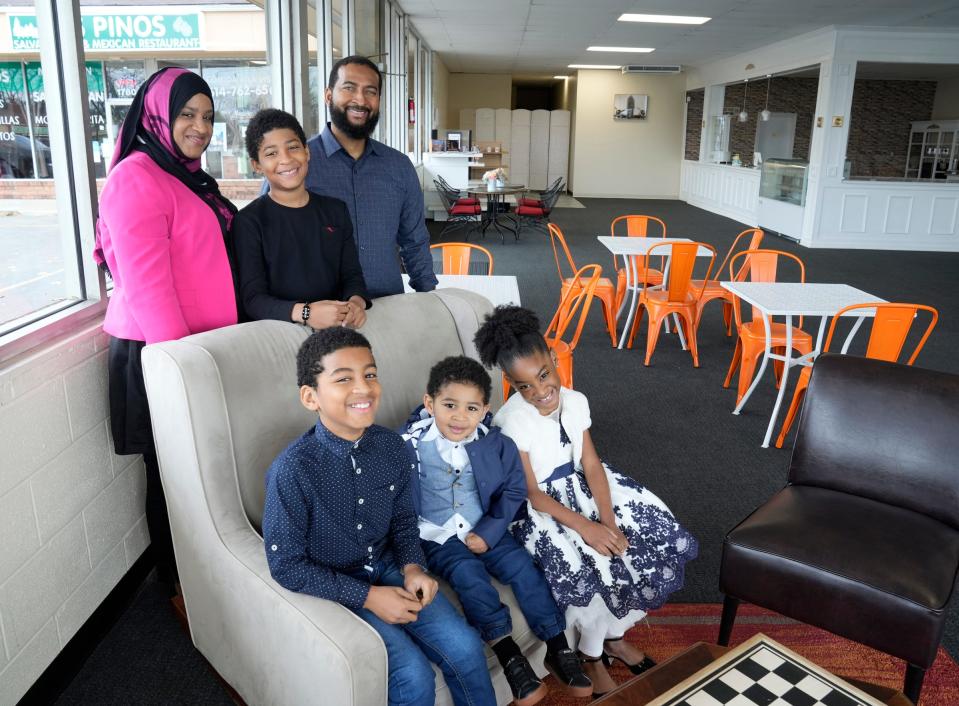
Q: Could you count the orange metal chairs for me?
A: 8